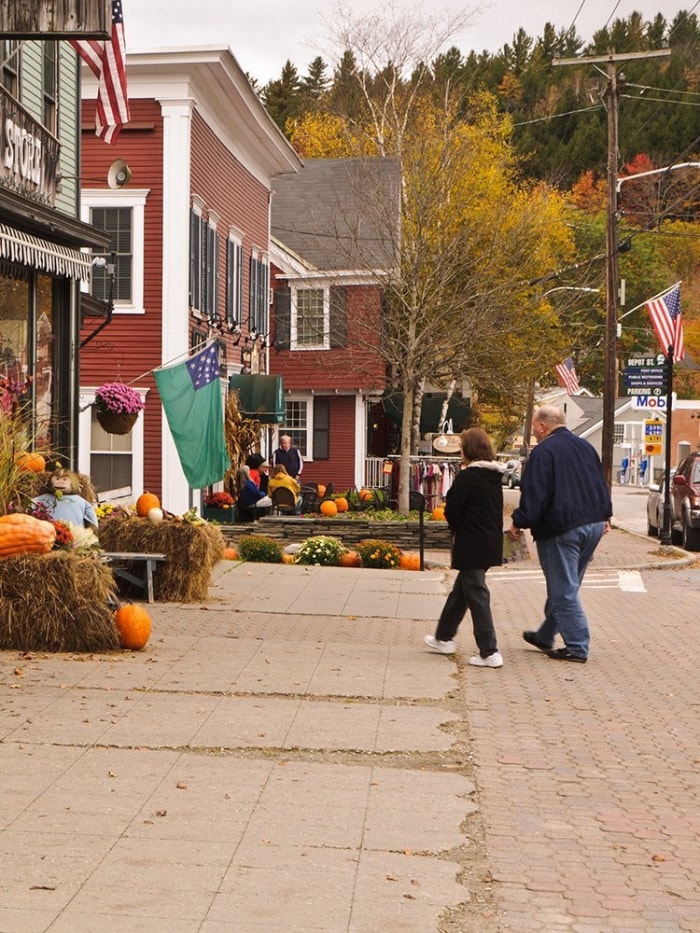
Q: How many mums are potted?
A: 2